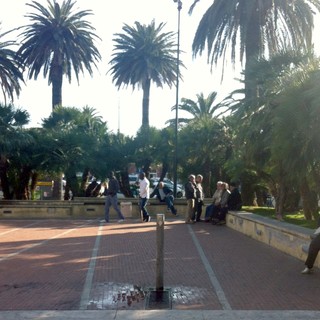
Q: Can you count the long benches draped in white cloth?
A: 0